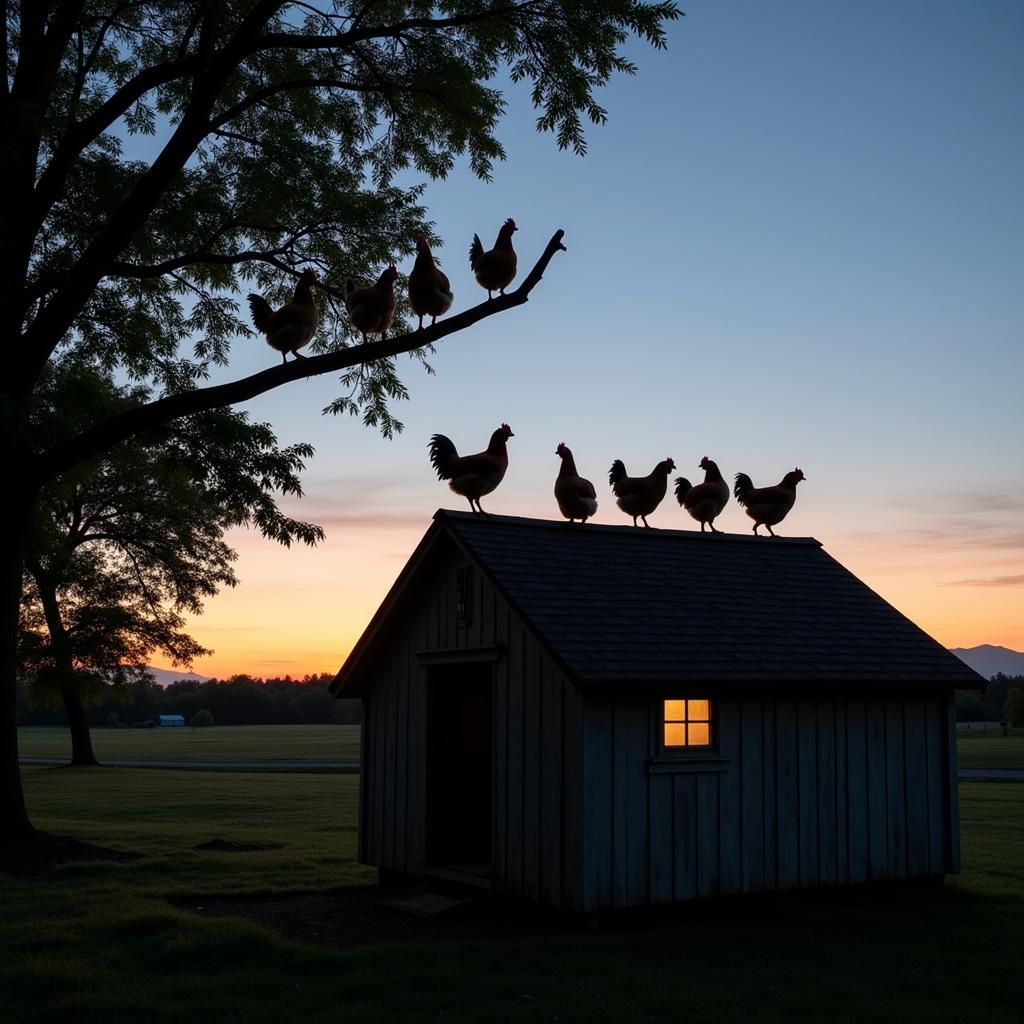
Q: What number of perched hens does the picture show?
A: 9